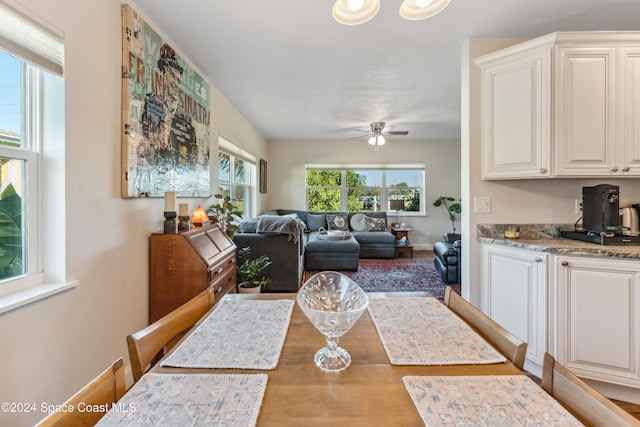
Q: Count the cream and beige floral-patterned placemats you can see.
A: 4